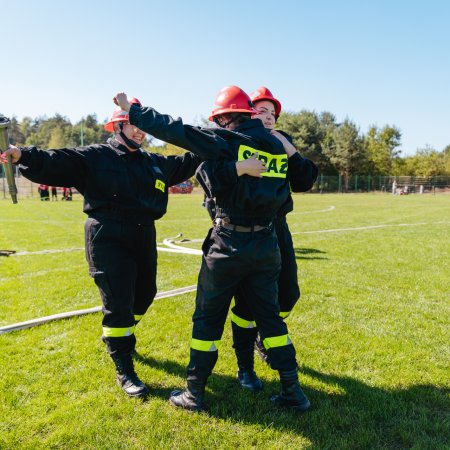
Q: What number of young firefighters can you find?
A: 3